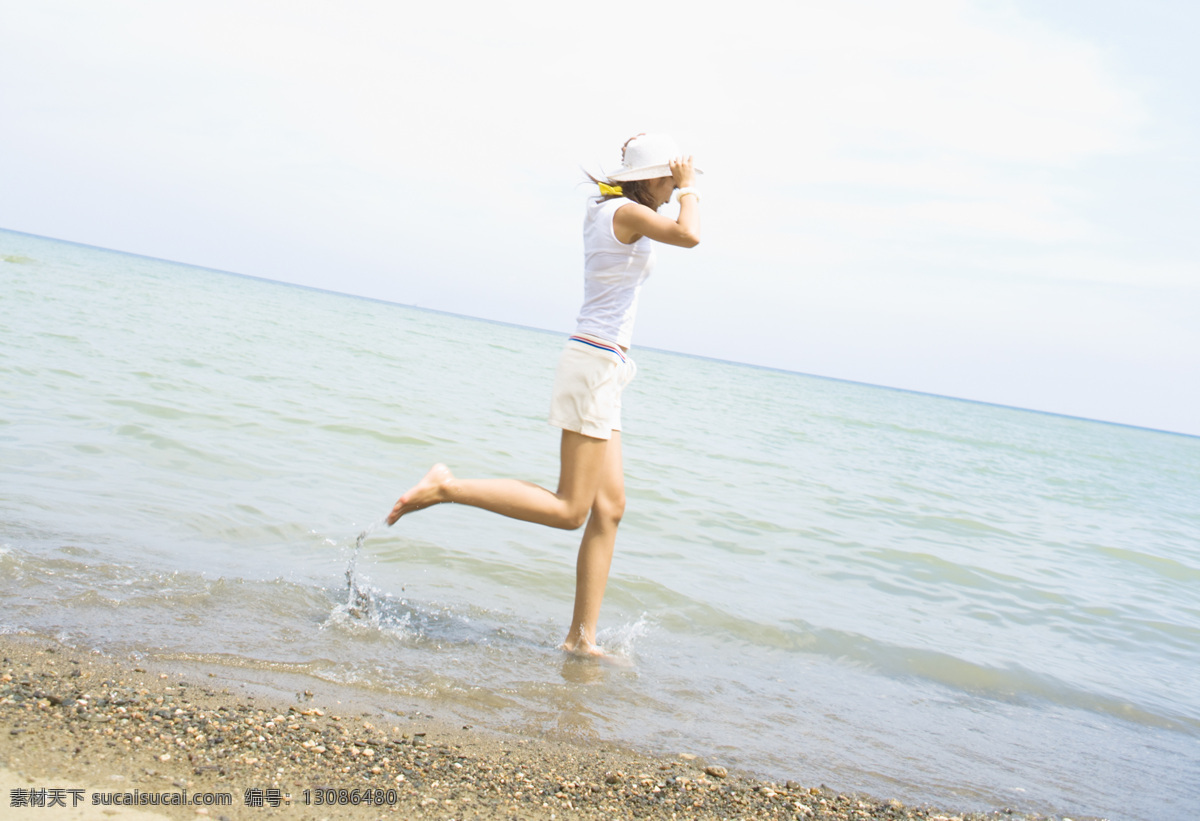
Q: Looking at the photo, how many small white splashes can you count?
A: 2